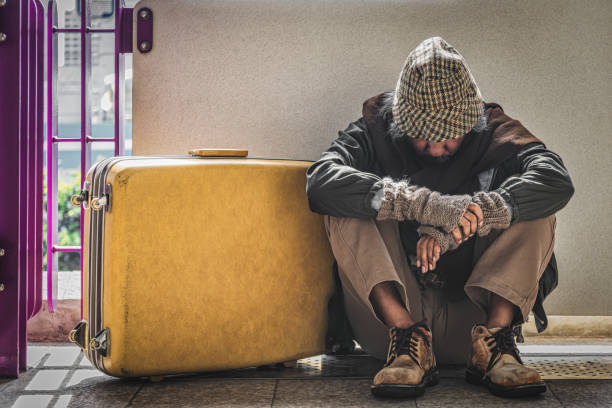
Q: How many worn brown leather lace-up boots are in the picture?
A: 2